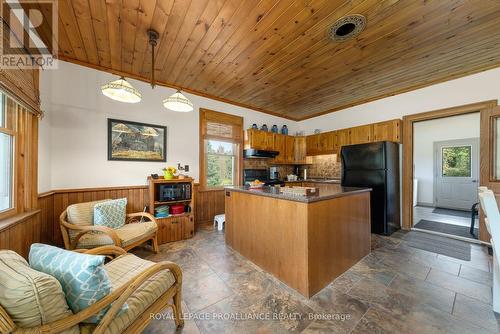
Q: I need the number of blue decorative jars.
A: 4